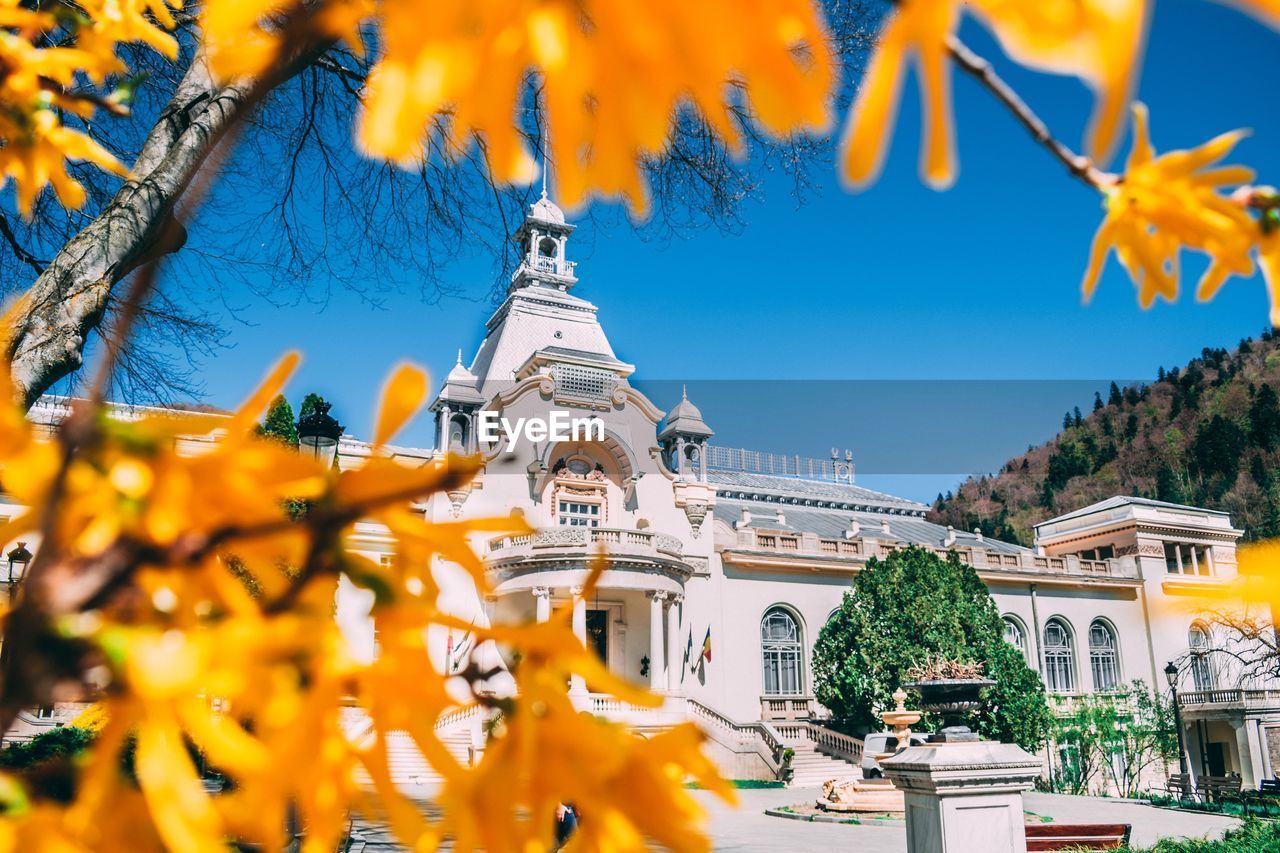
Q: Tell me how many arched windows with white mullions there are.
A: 5